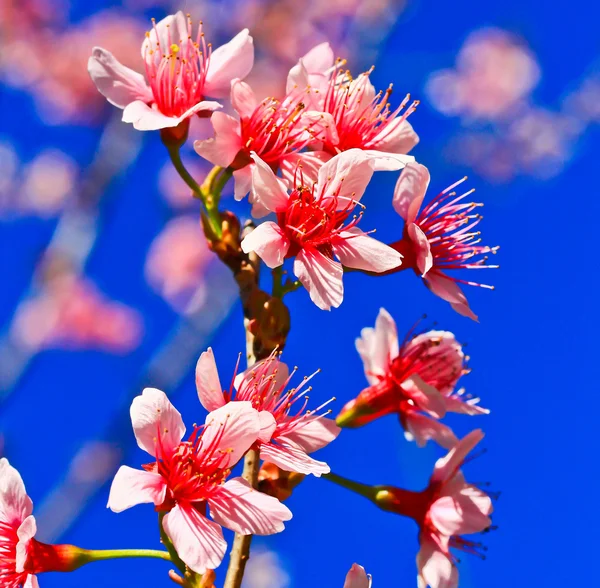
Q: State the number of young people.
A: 0